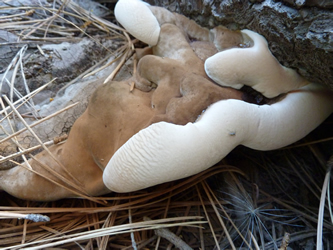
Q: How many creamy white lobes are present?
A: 3